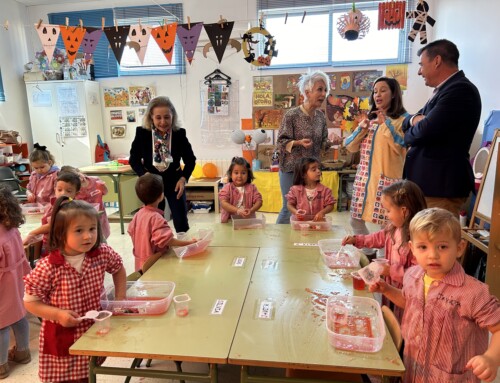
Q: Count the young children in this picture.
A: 10